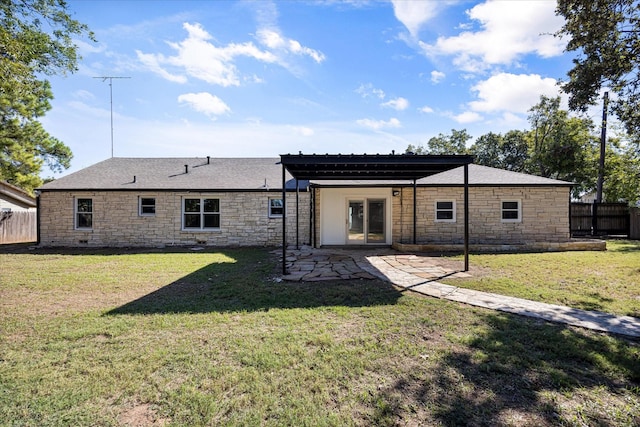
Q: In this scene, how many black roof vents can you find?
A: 3